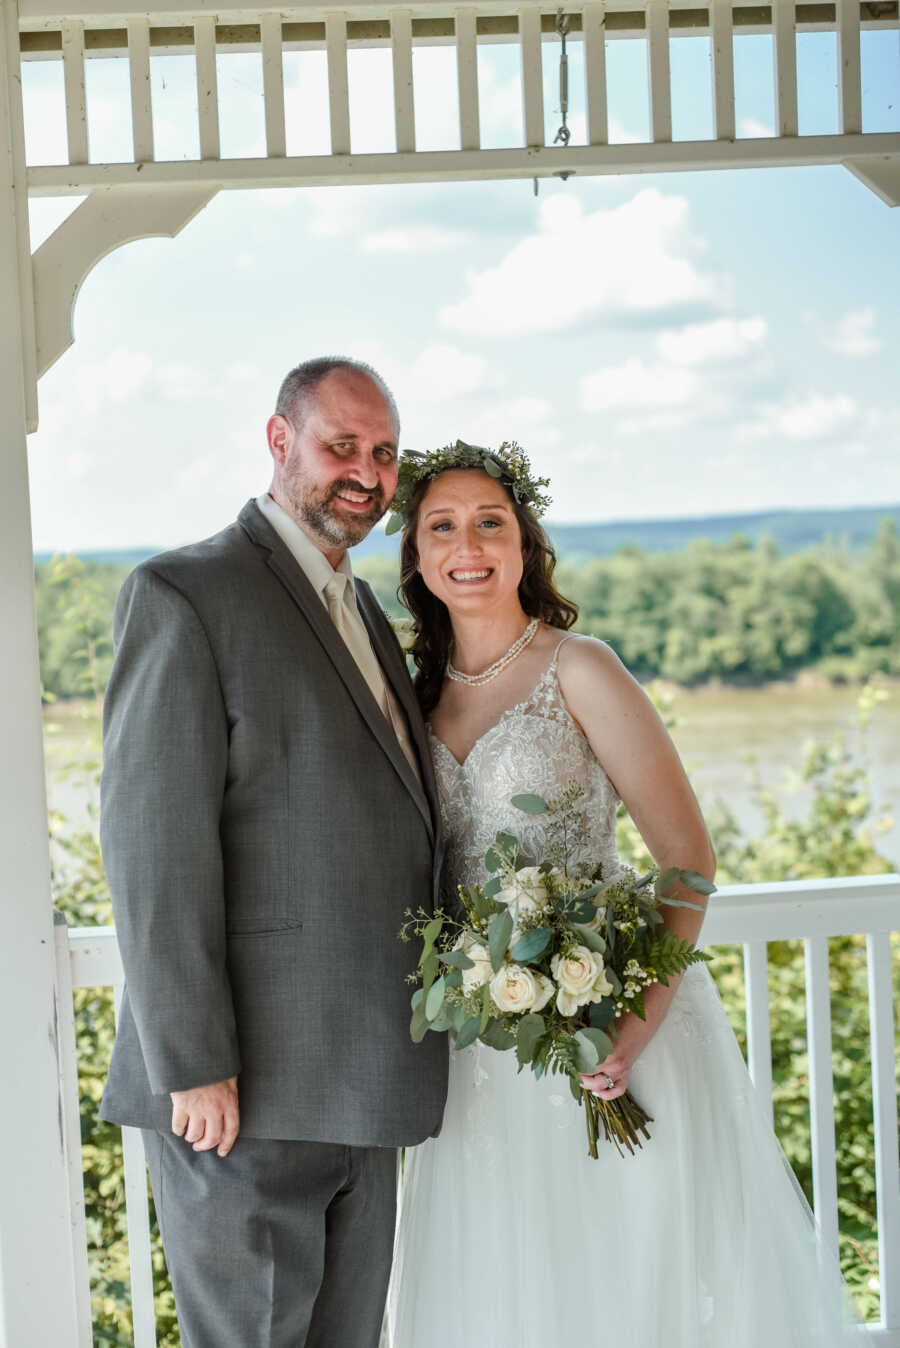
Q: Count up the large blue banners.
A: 0